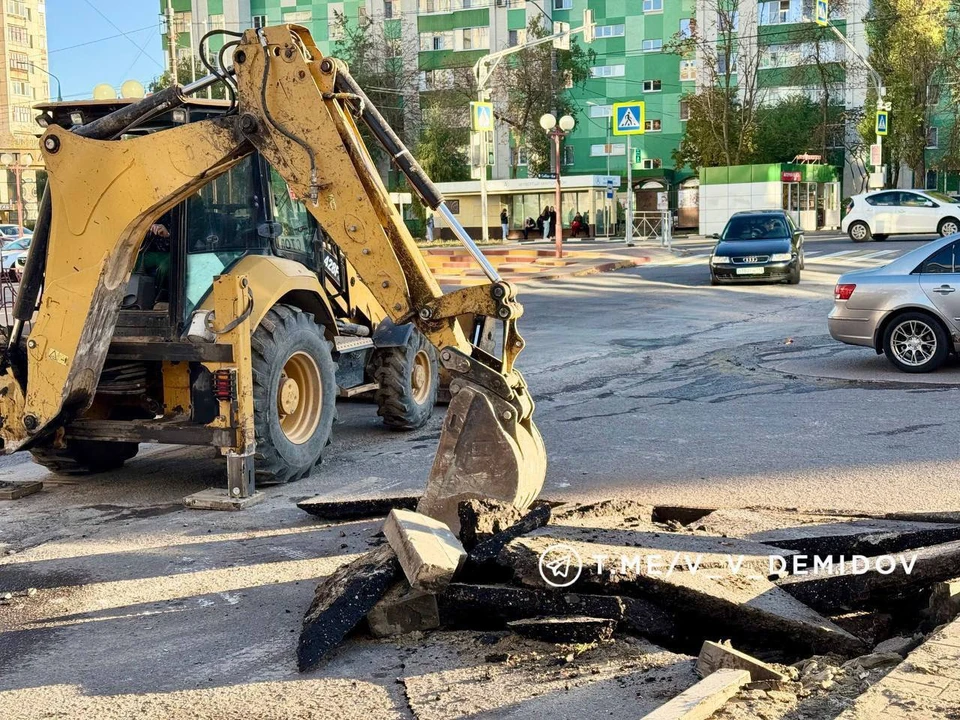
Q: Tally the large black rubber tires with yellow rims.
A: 2